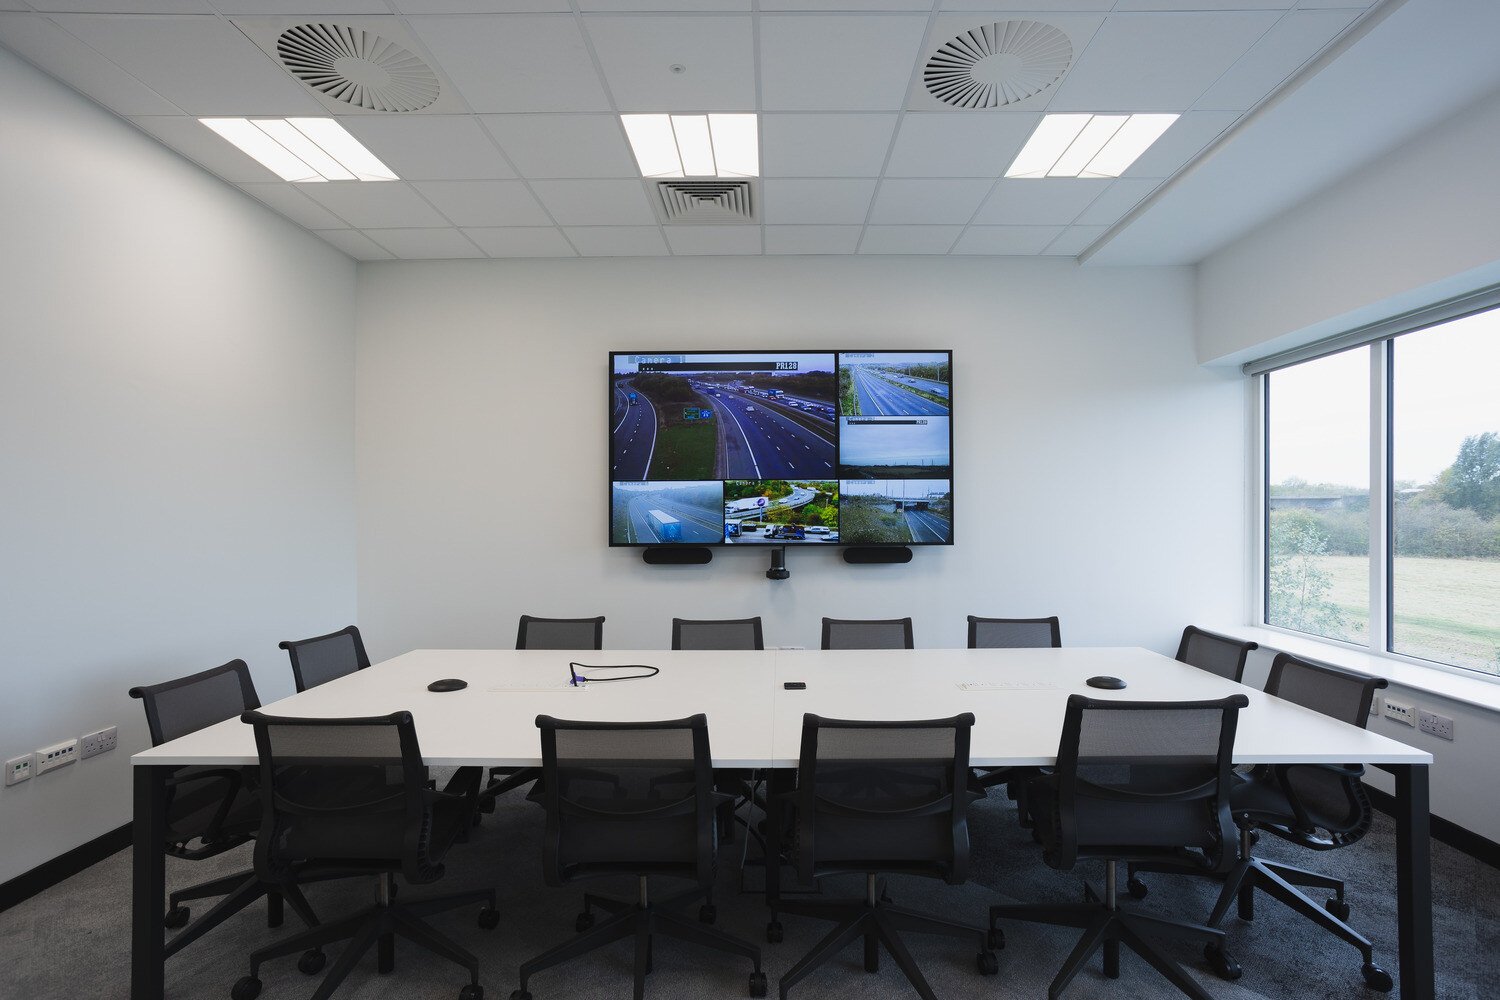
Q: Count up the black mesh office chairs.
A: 12